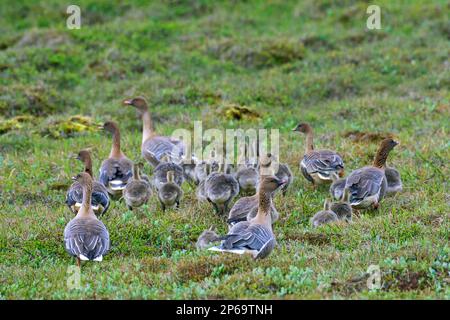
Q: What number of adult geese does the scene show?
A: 8